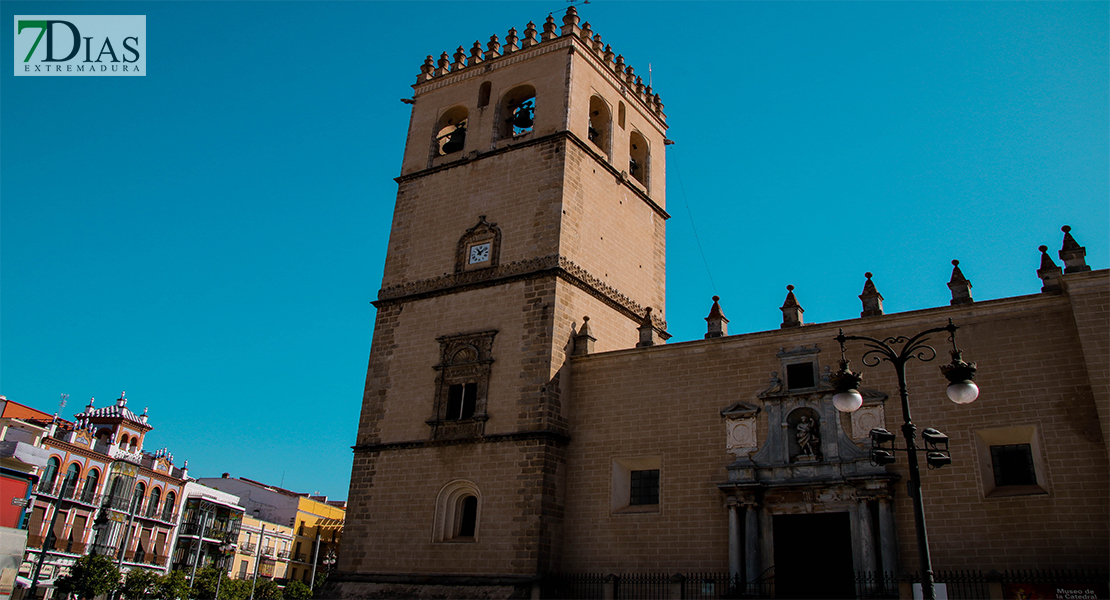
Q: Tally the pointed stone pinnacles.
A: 8